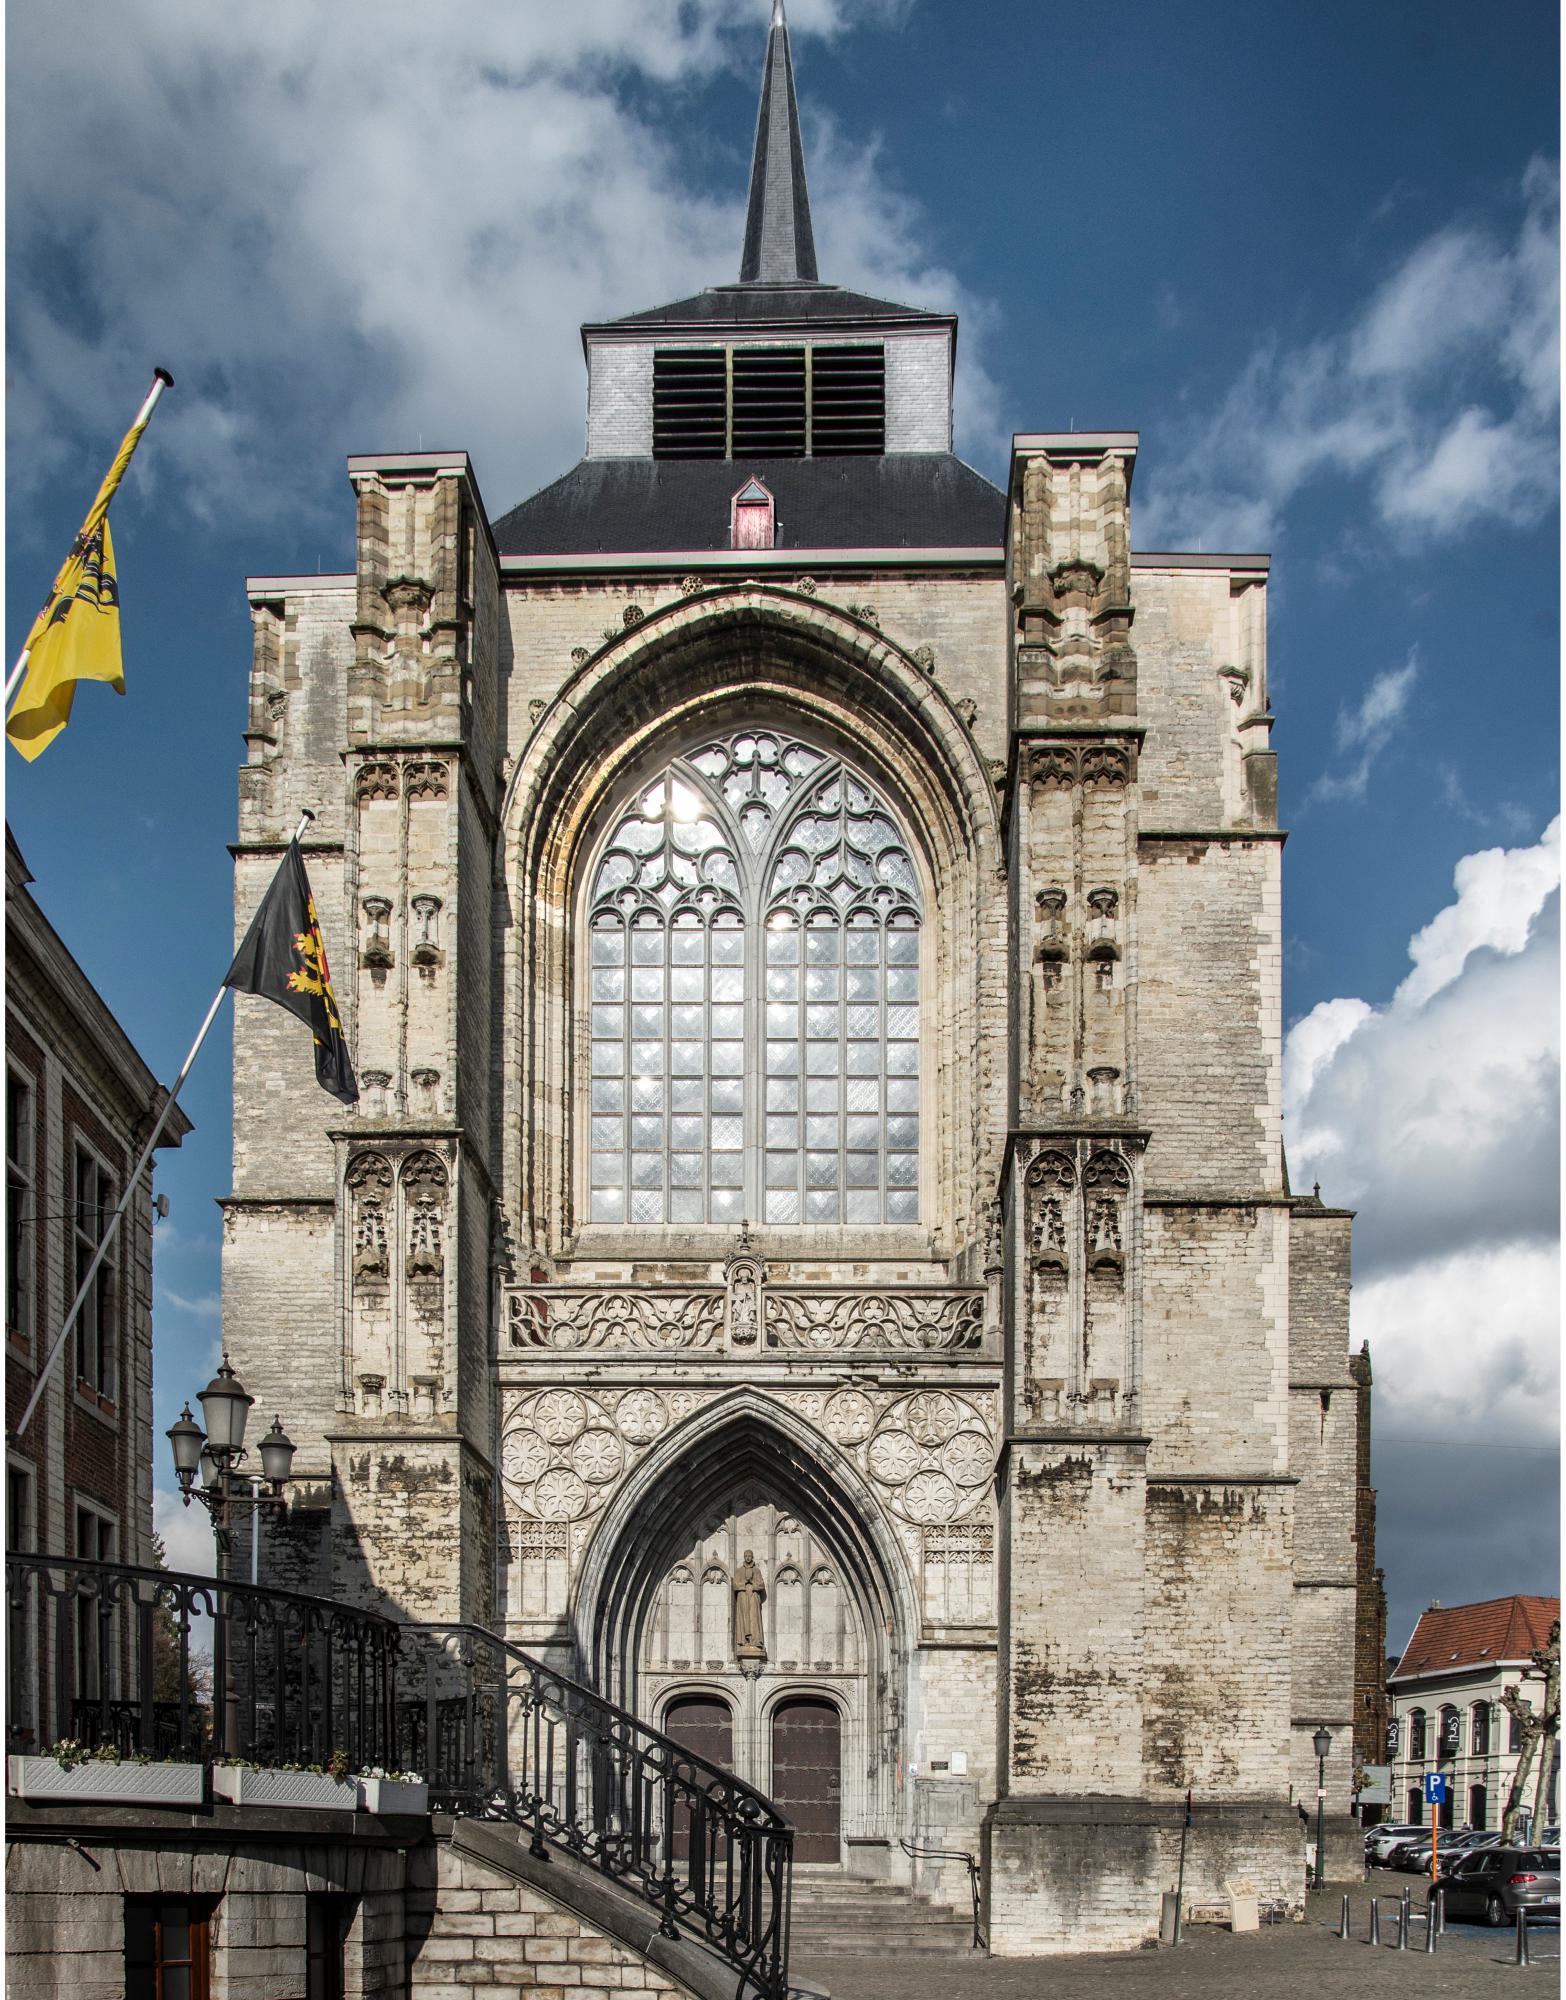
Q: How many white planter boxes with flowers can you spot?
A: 3